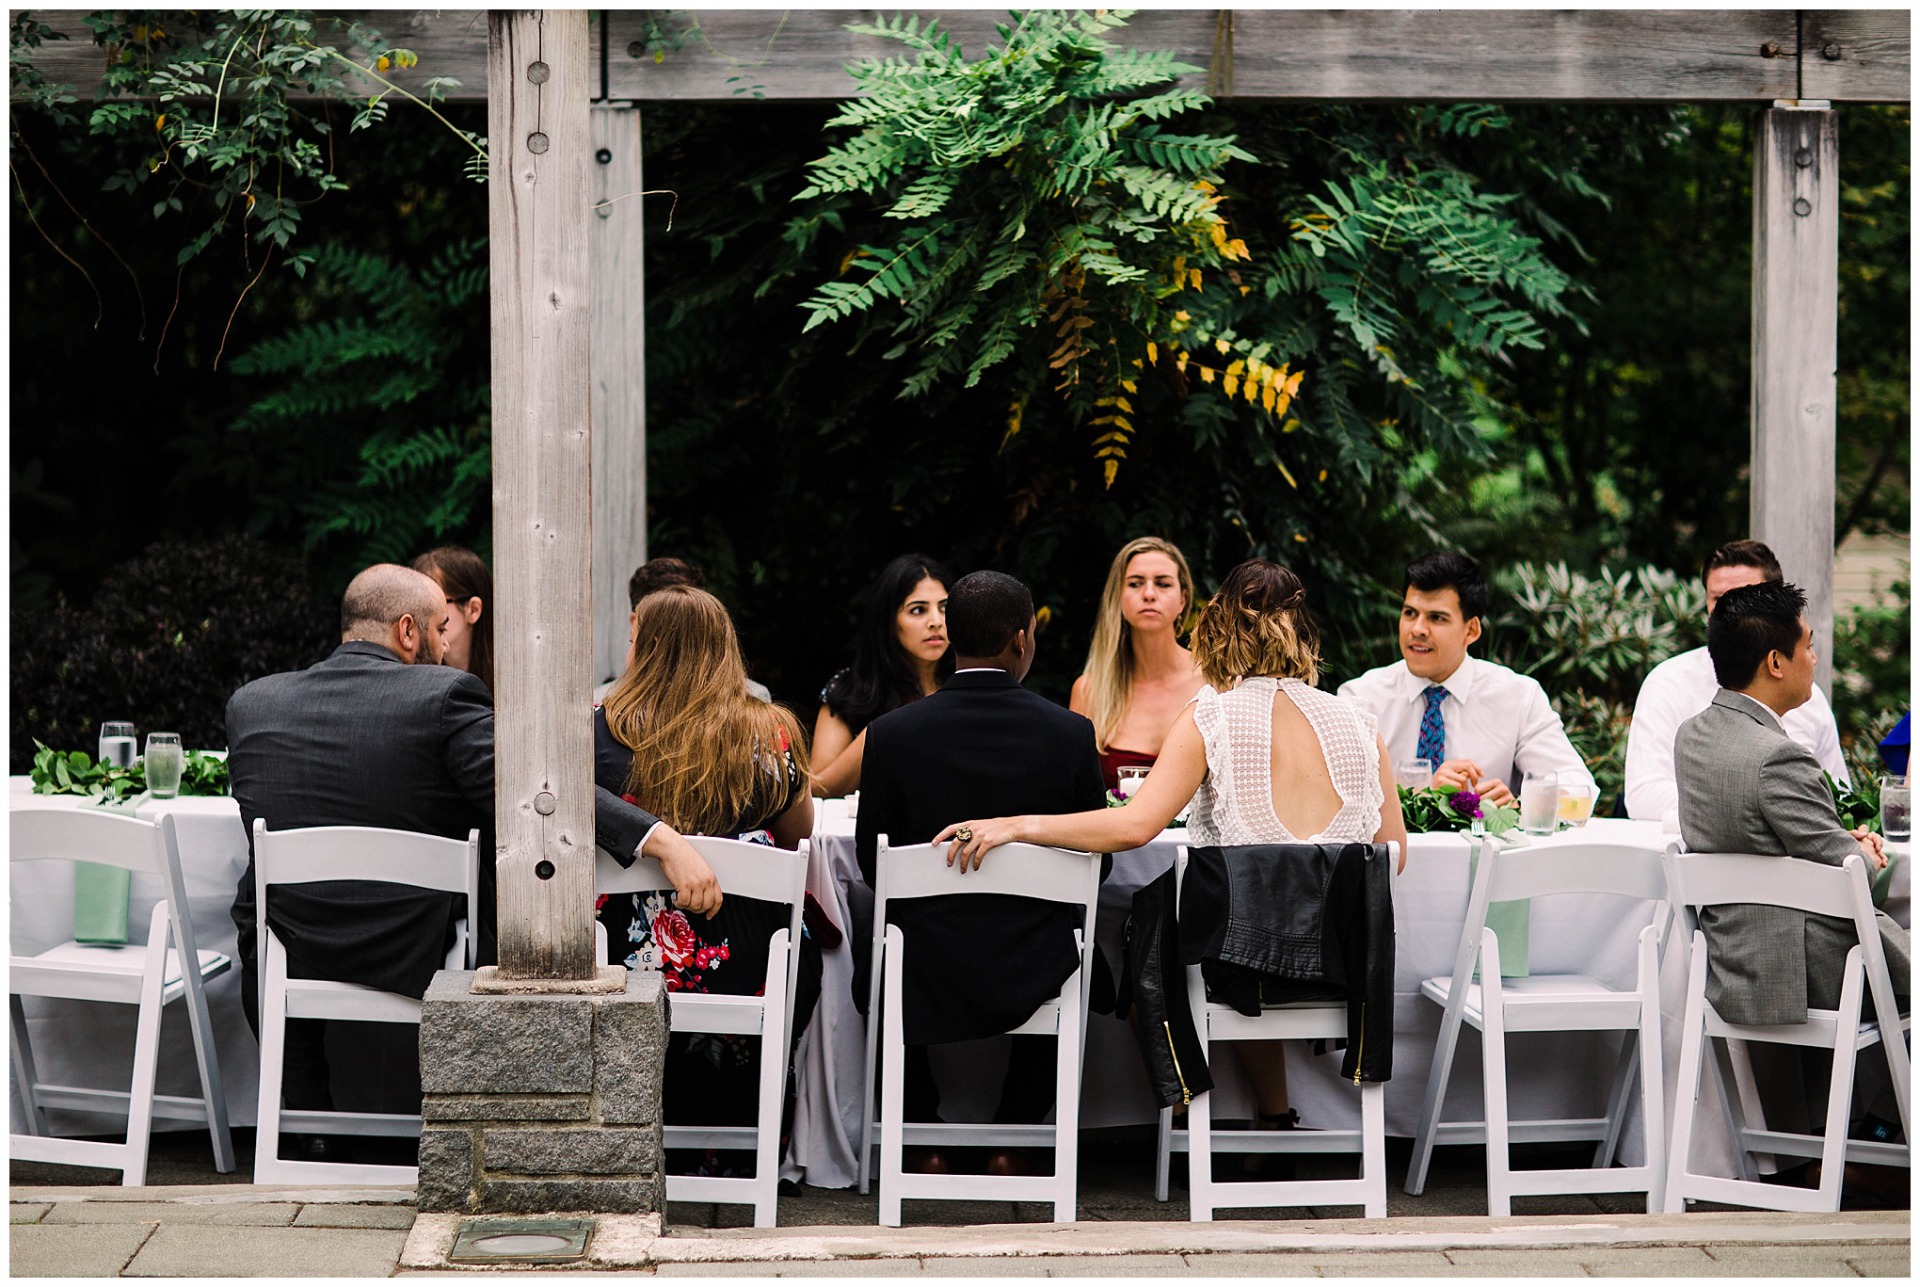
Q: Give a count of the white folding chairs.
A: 7